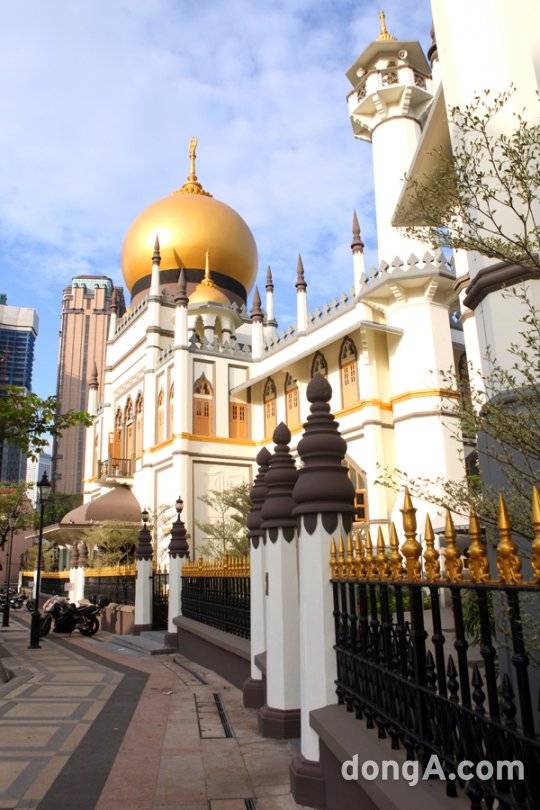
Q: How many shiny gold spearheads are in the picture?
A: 13